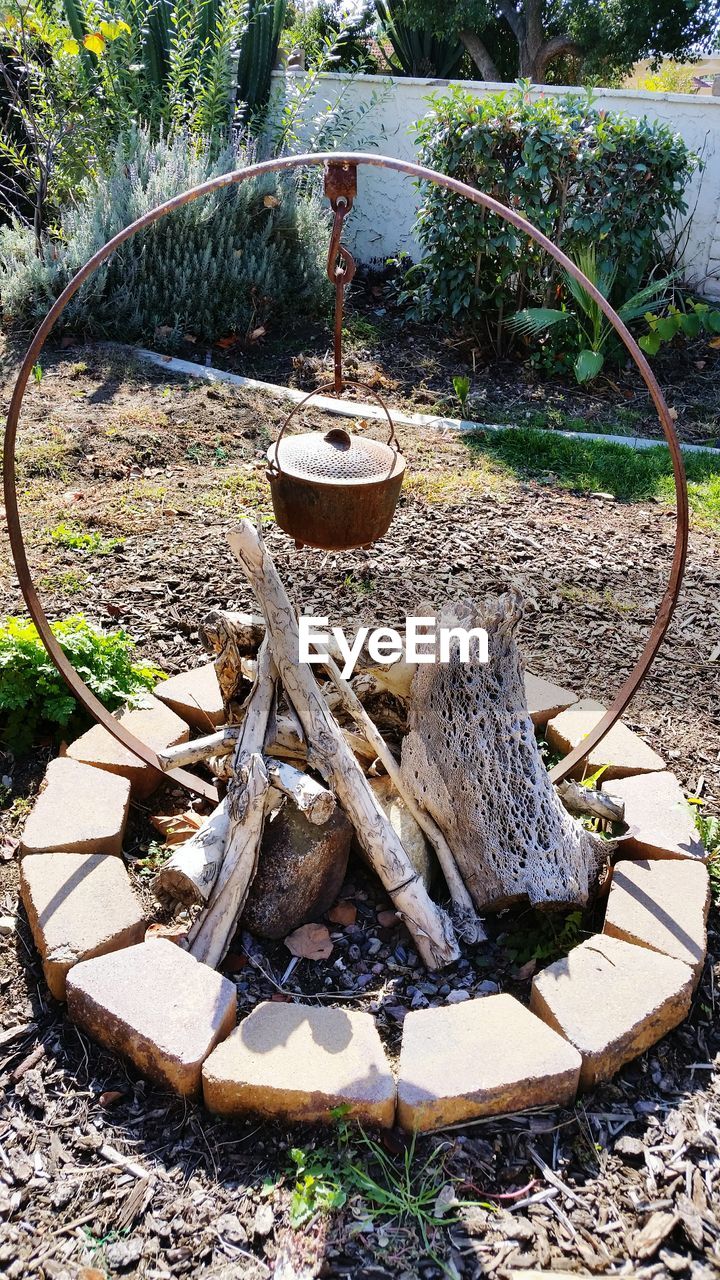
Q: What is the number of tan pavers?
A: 12